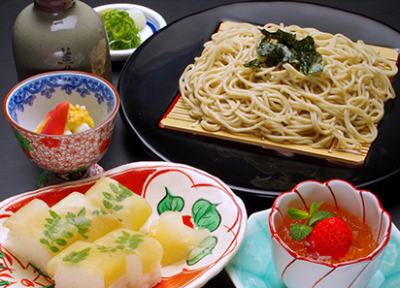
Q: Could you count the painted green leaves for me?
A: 3